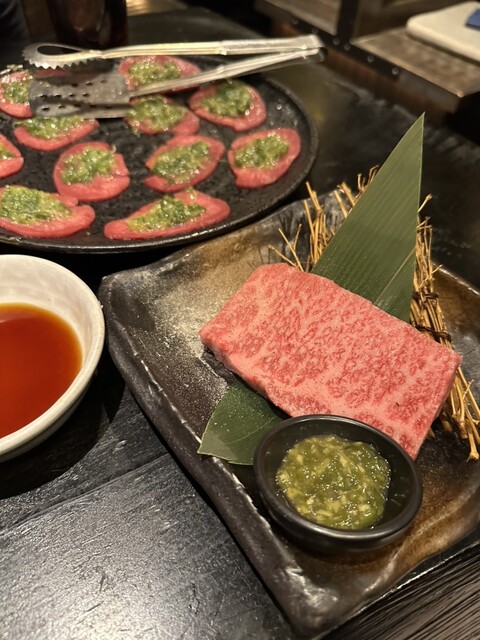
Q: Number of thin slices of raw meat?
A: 11